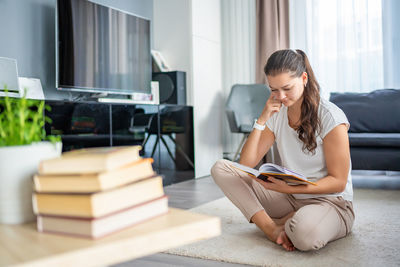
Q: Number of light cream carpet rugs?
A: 1